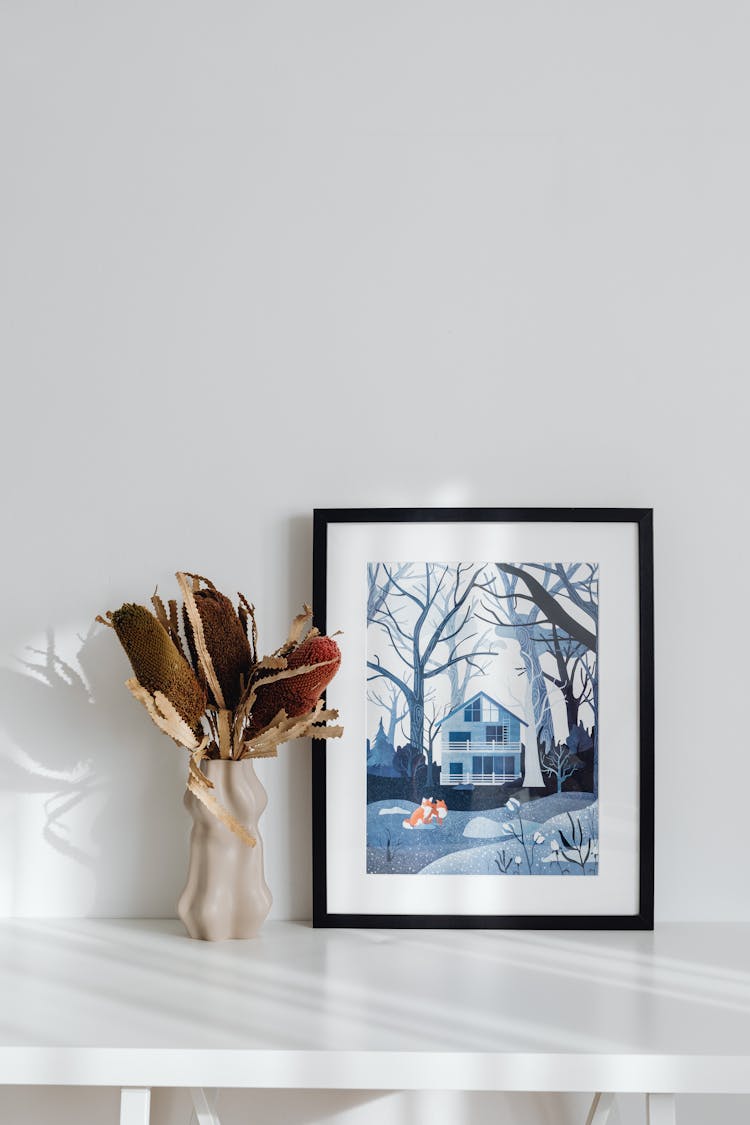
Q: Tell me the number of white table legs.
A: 4